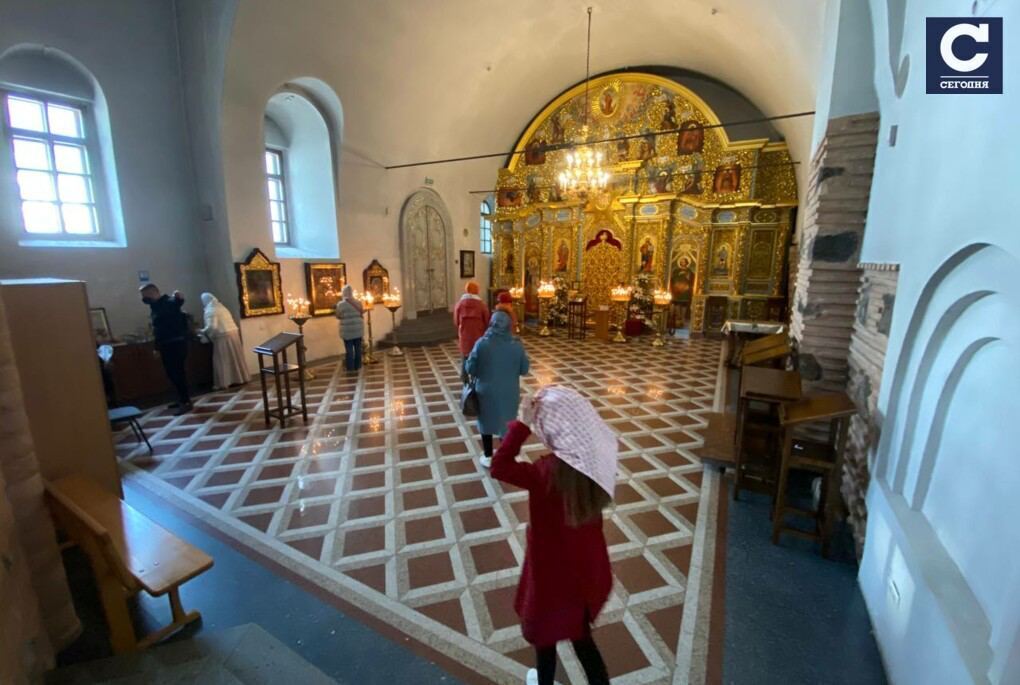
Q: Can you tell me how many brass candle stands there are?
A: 7